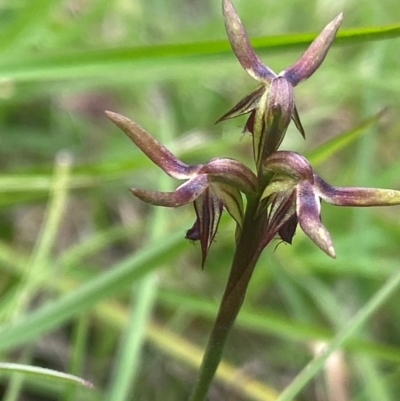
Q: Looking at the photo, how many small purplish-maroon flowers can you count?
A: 3